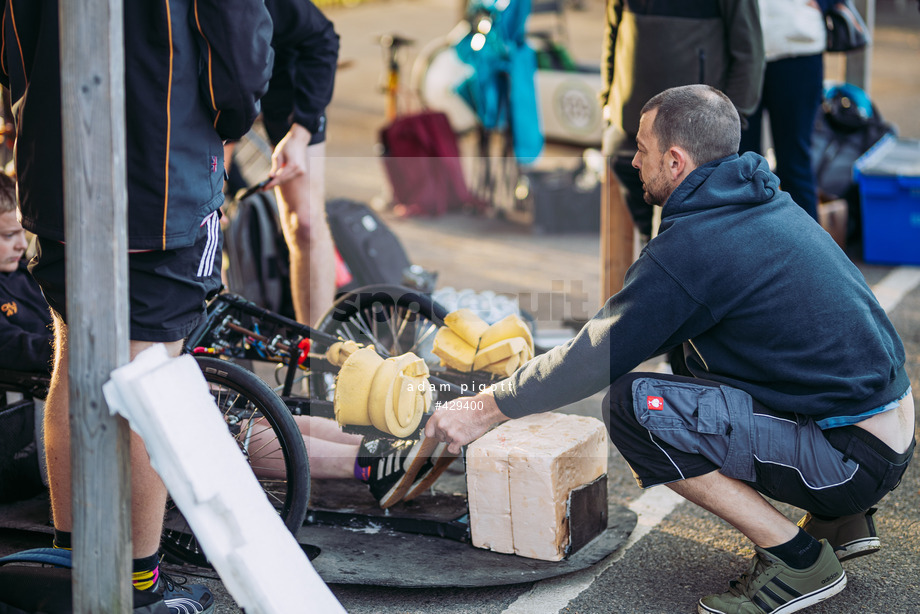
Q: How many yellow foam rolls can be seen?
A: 2